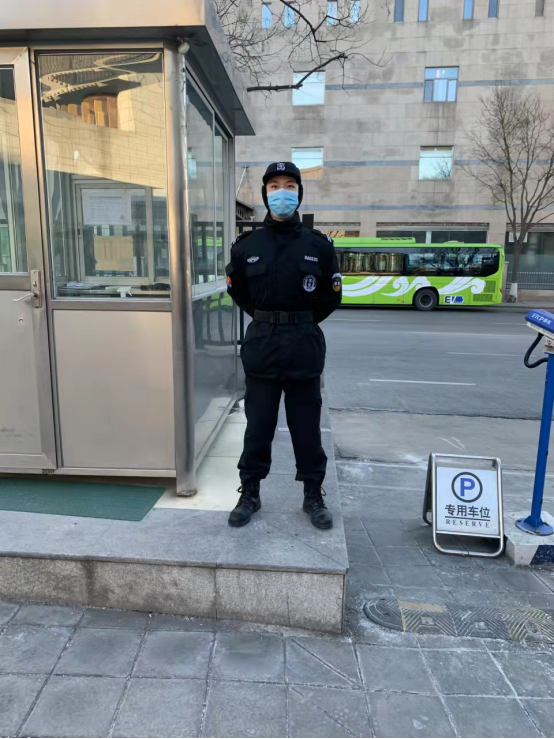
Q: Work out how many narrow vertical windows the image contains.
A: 9